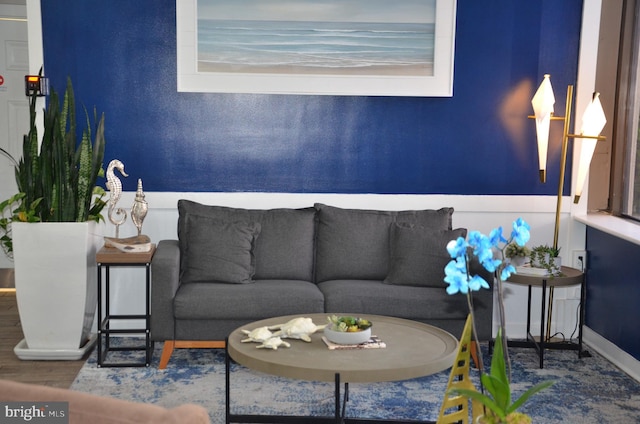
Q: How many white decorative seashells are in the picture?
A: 3